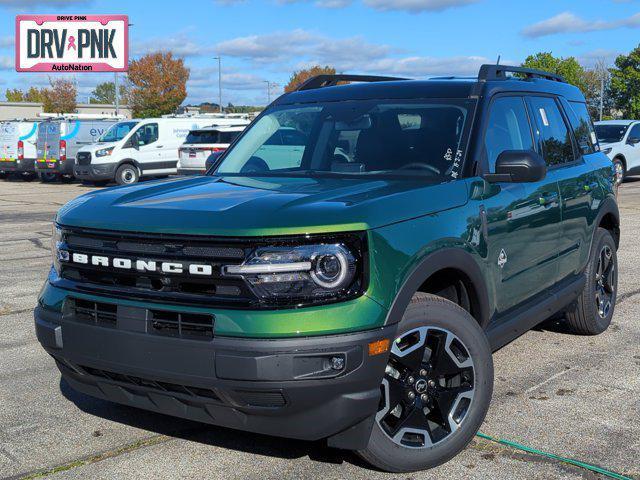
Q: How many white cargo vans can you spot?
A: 3